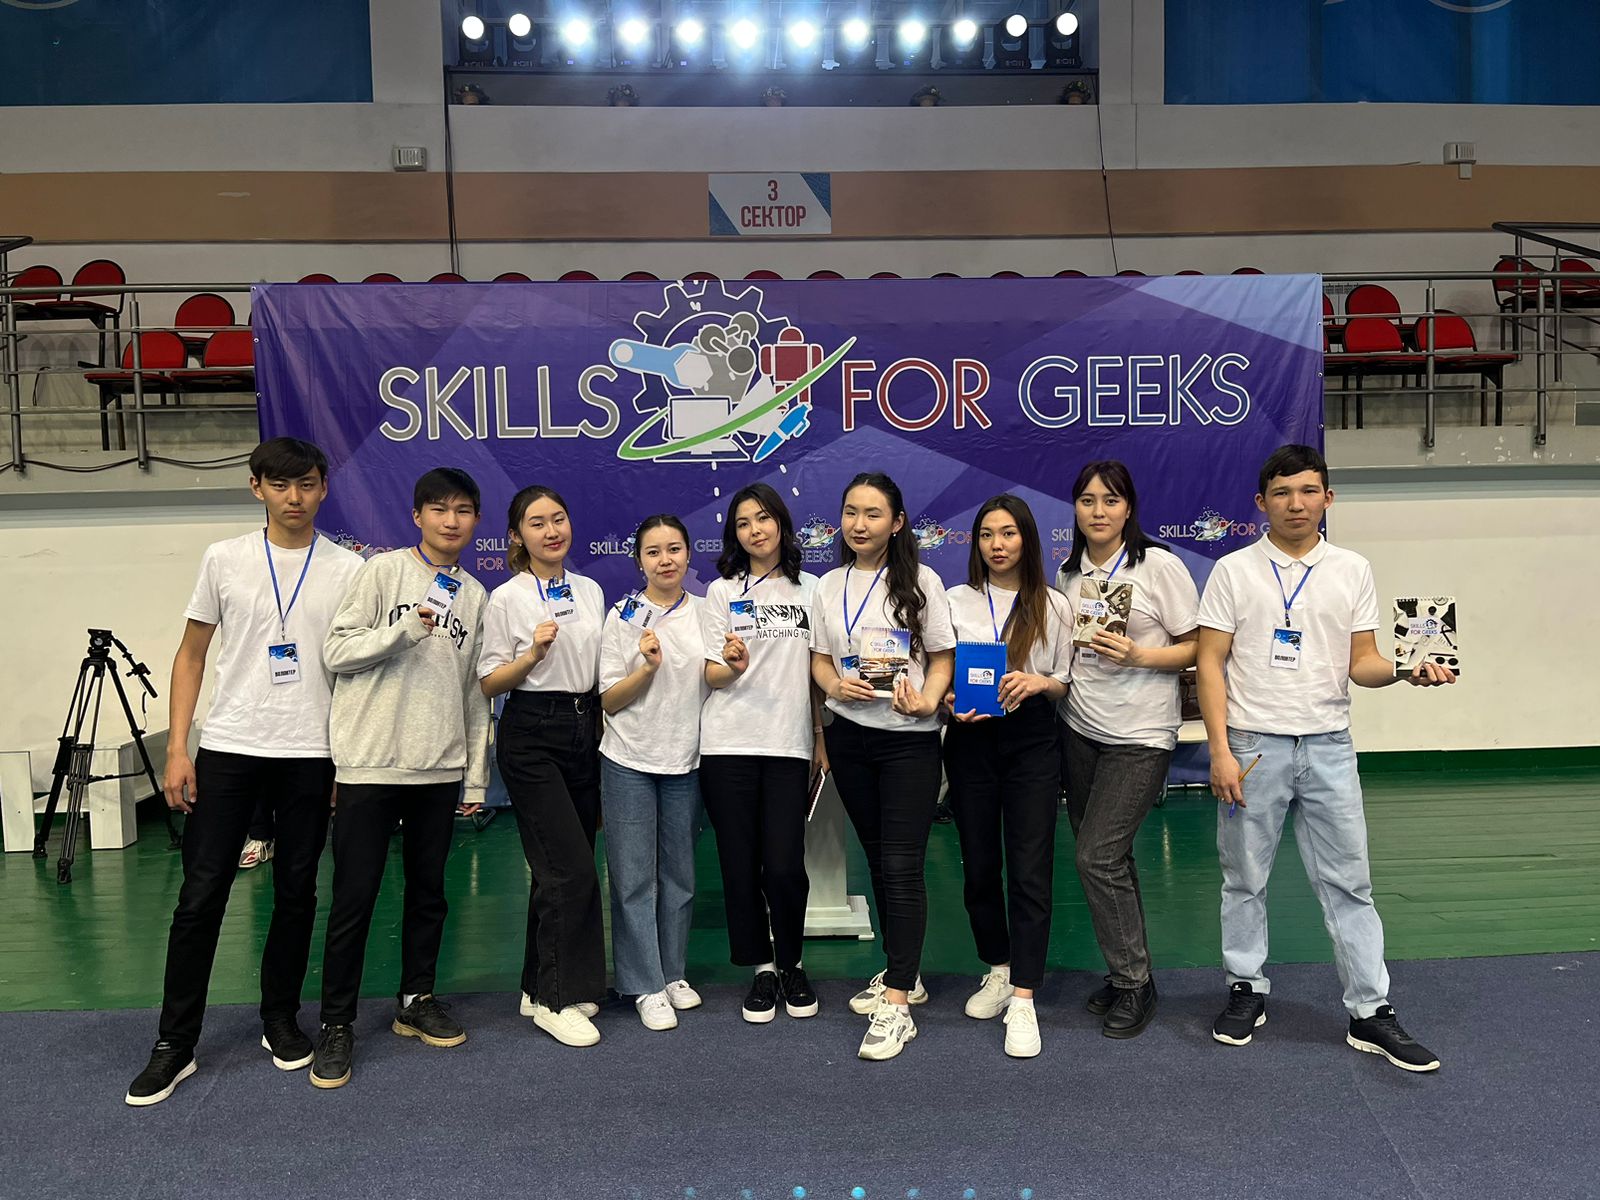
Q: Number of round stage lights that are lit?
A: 12